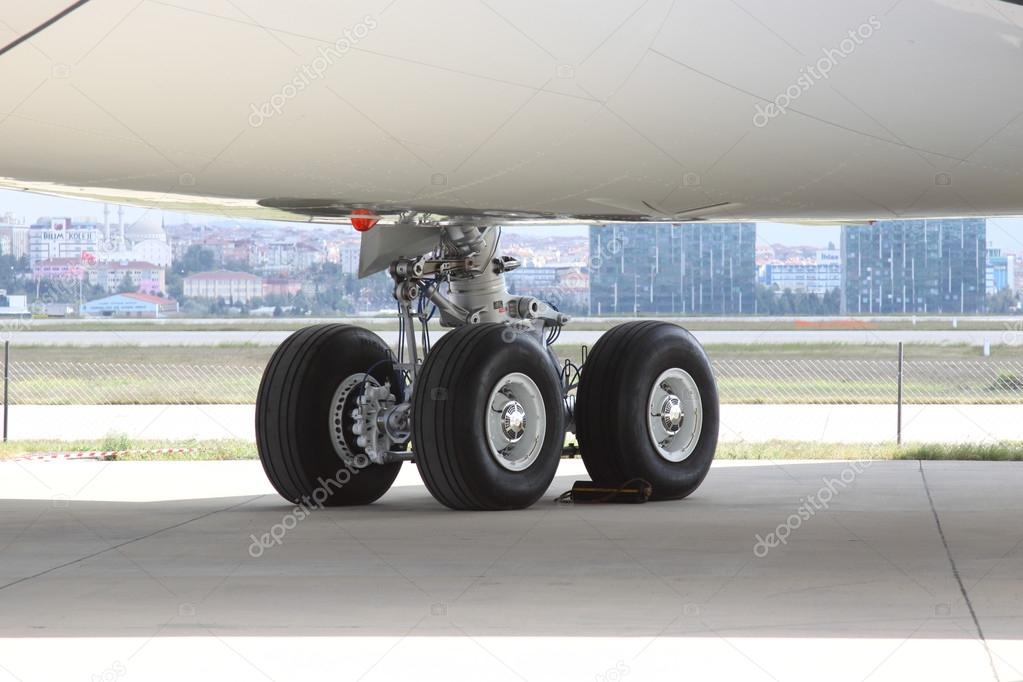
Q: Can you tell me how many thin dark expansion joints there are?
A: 2